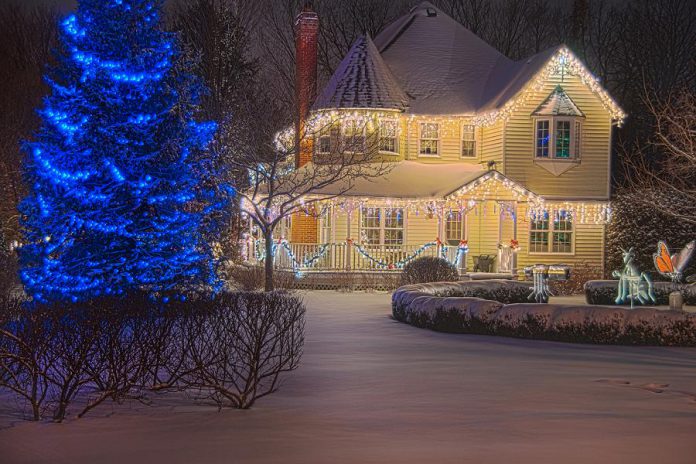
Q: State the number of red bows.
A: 6